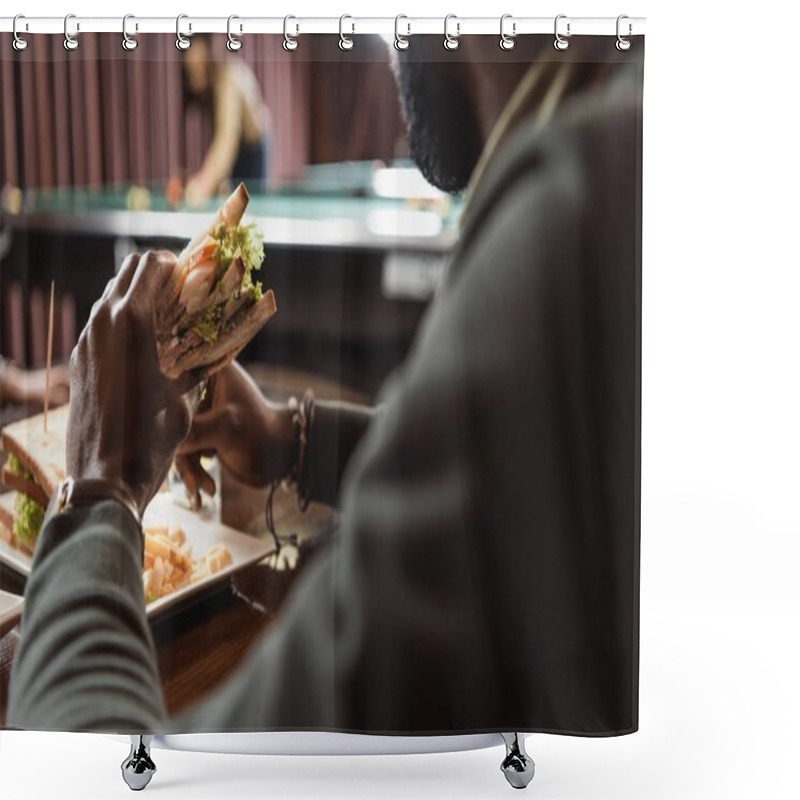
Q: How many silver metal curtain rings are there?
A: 12